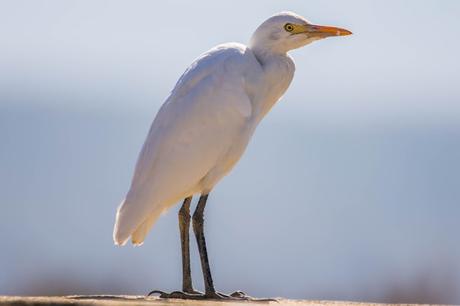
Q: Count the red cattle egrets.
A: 0